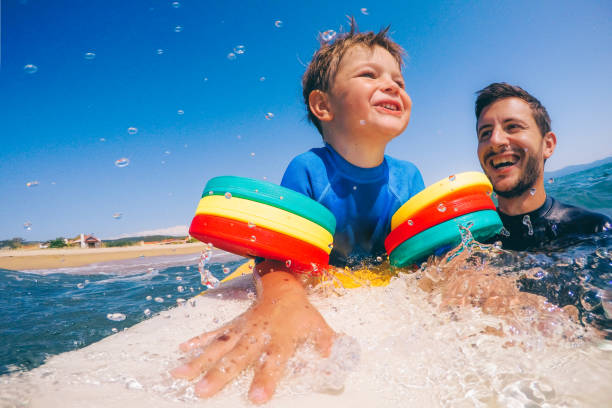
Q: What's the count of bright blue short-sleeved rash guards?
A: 1